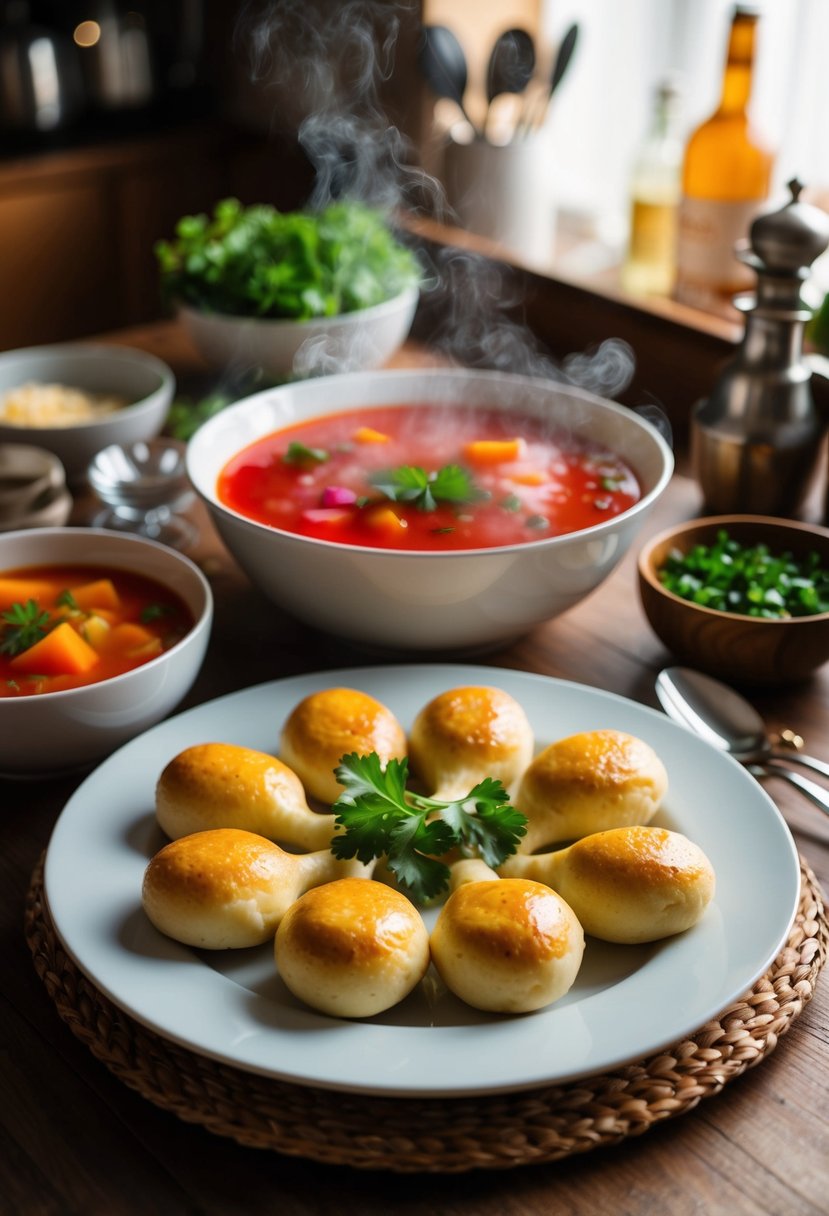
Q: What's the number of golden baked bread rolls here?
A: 8